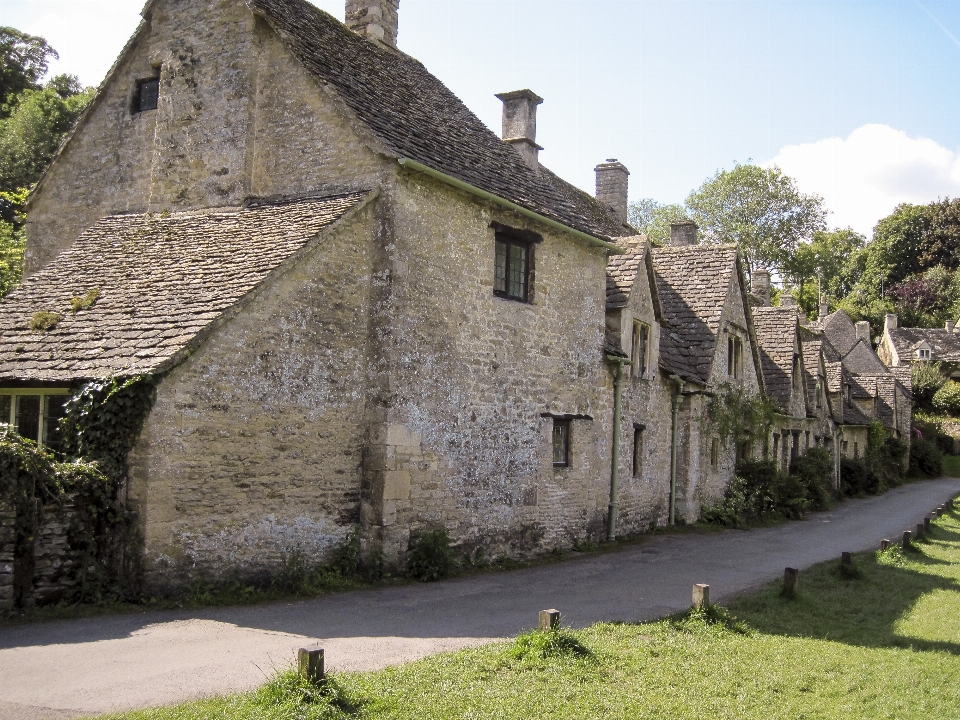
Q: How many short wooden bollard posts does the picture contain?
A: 14